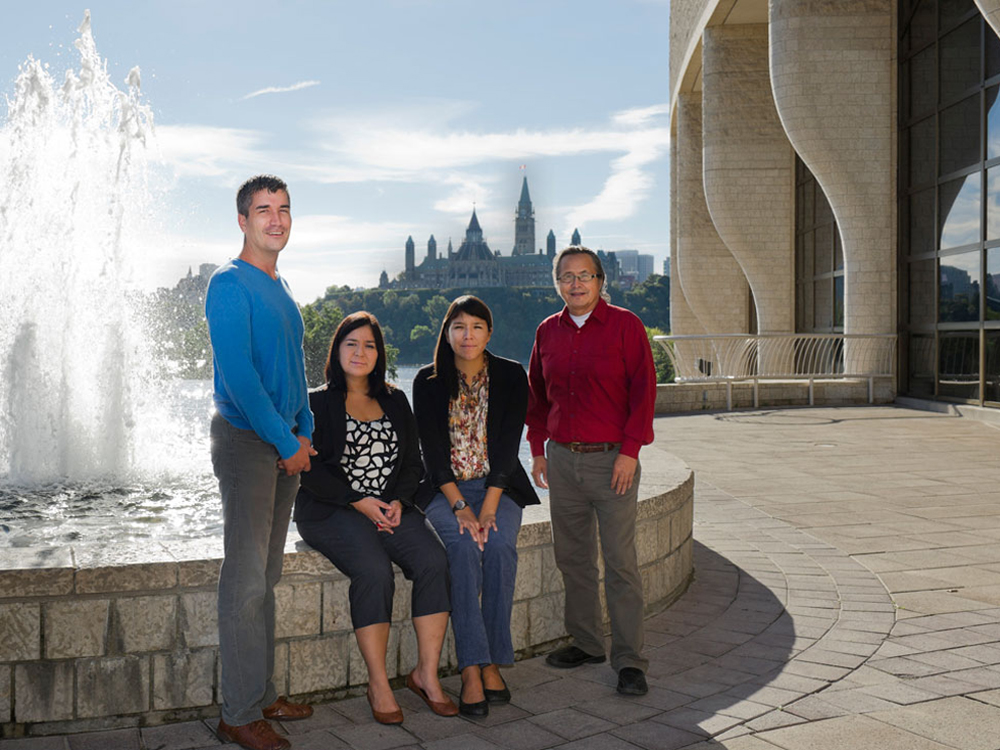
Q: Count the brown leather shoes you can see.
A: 4